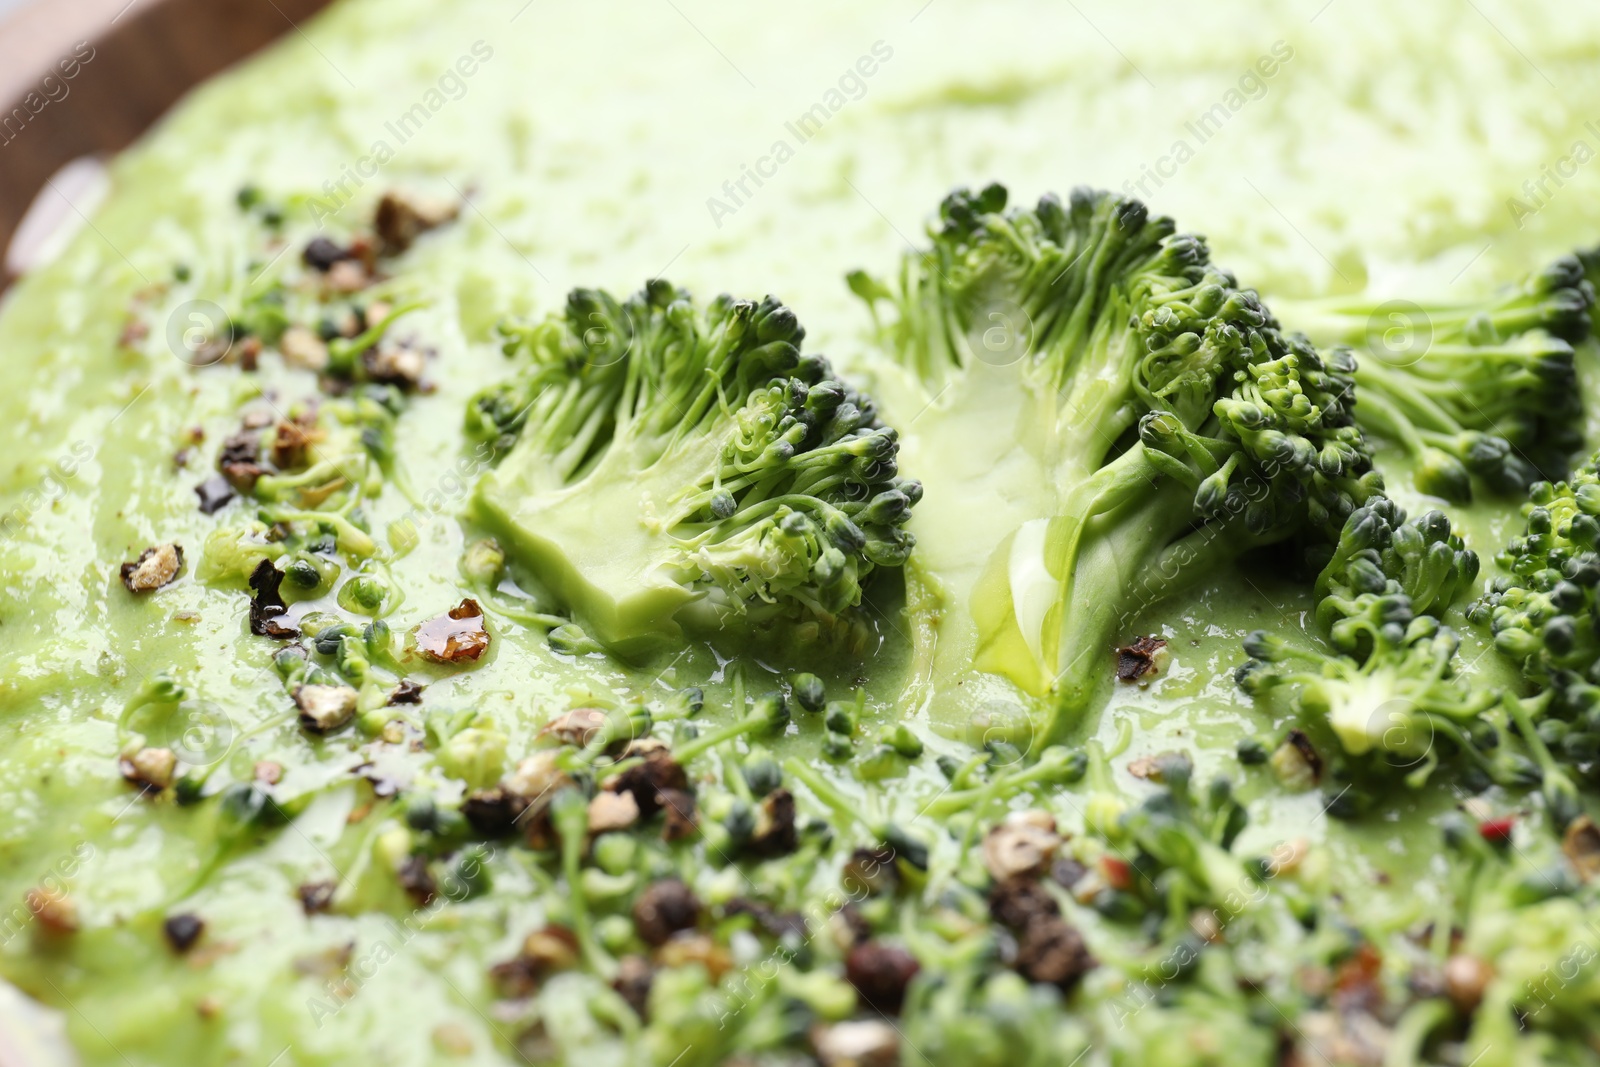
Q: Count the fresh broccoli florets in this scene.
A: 5